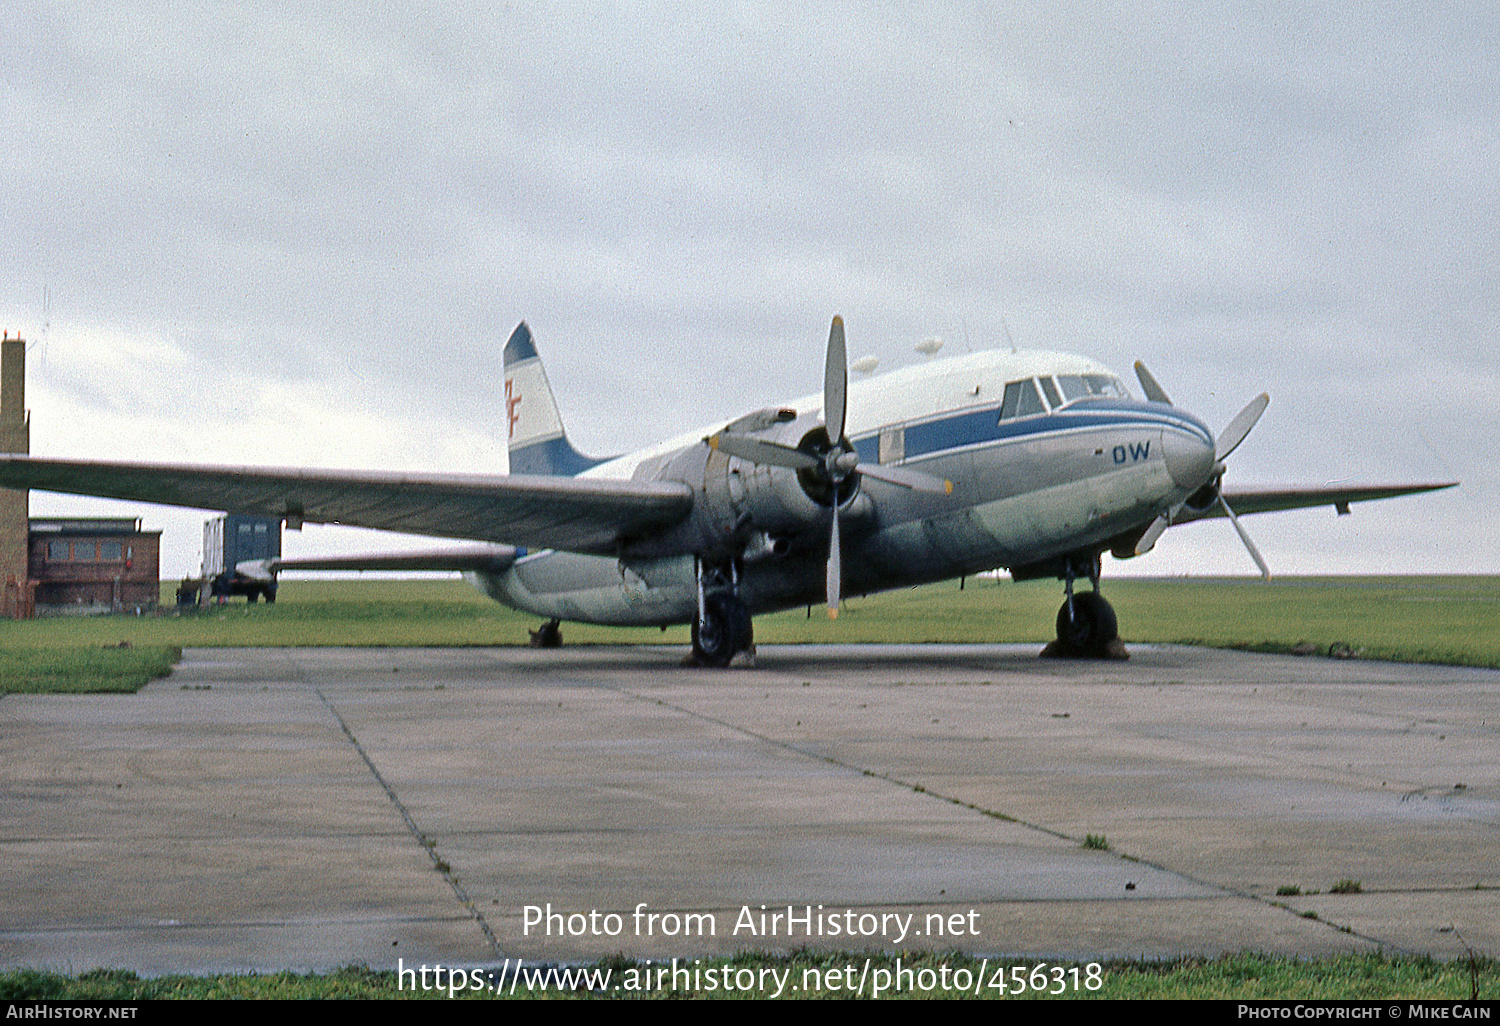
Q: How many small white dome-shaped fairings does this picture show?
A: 2